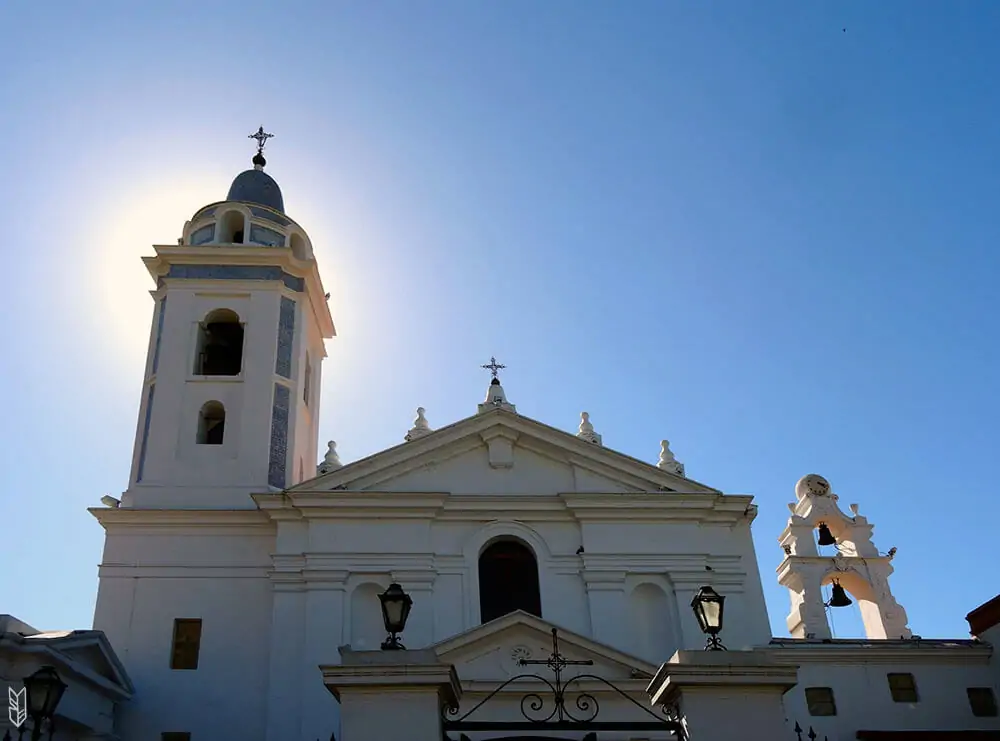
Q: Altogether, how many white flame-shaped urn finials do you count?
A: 4